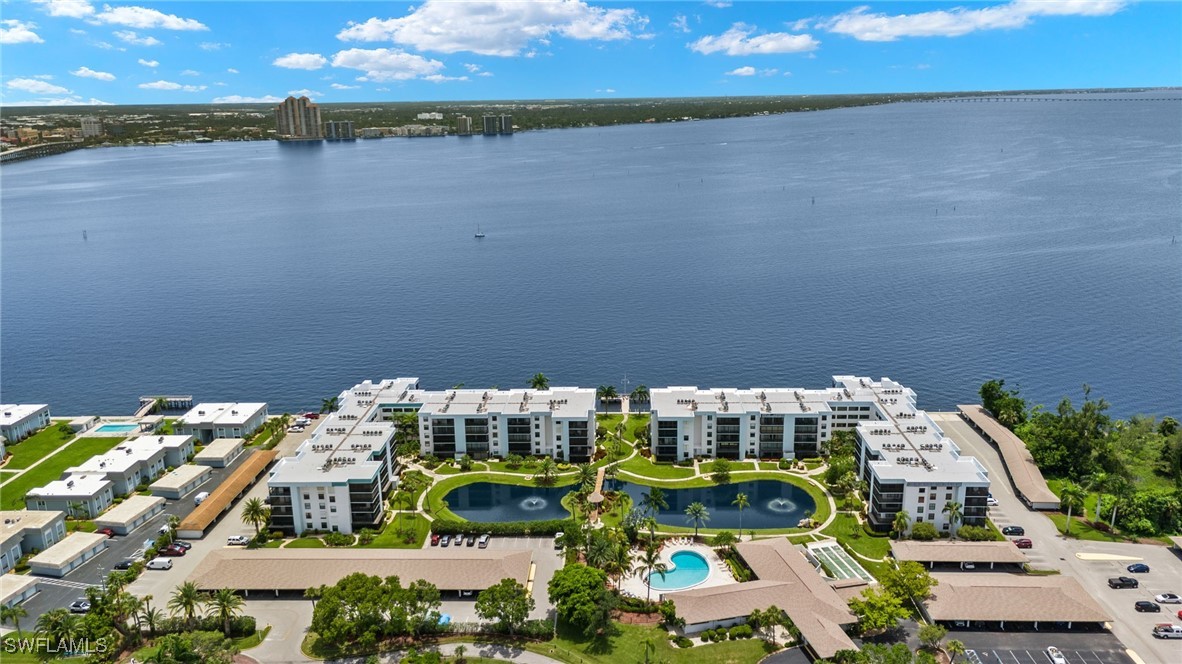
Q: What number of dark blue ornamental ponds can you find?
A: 2